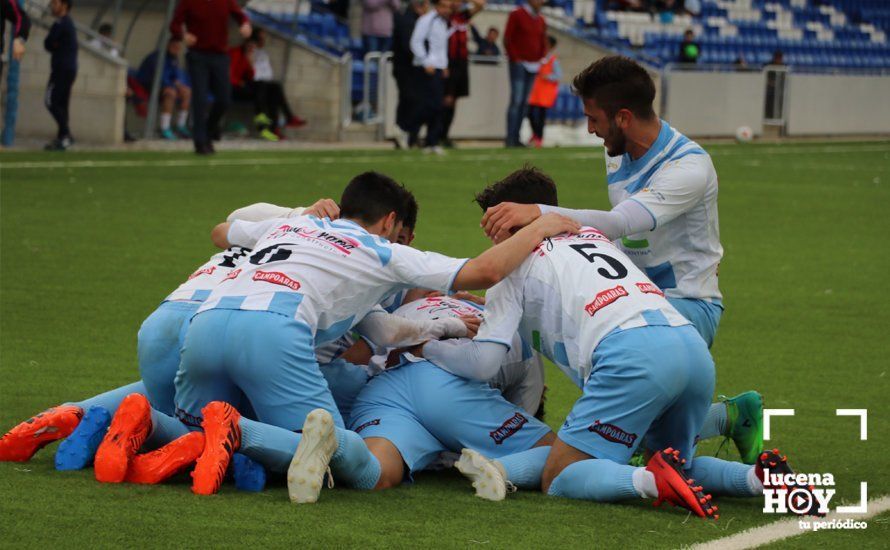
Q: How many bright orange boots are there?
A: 4